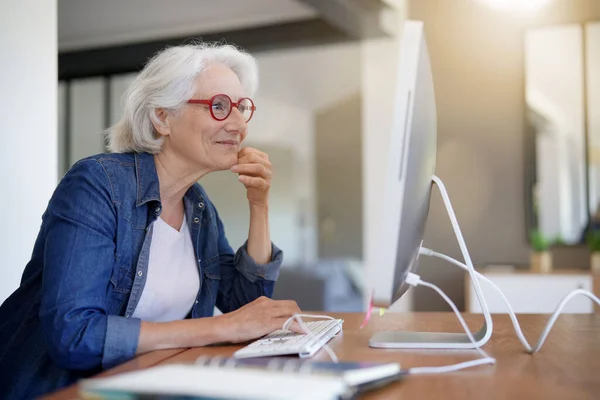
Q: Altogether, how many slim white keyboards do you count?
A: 1